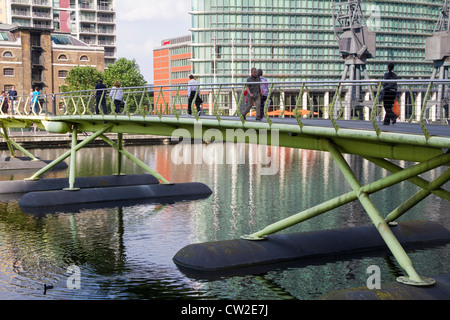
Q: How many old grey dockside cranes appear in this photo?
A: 2